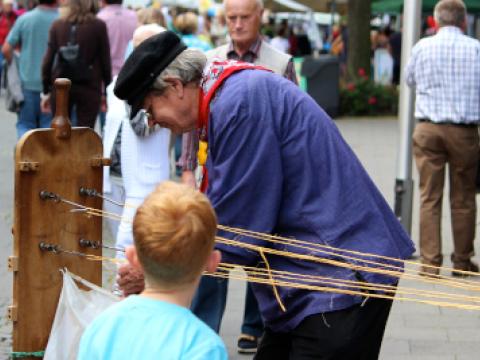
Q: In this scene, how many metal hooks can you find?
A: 4